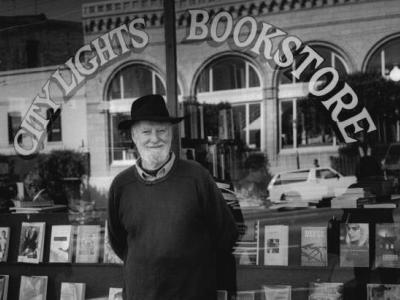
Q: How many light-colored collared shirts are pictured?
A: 1